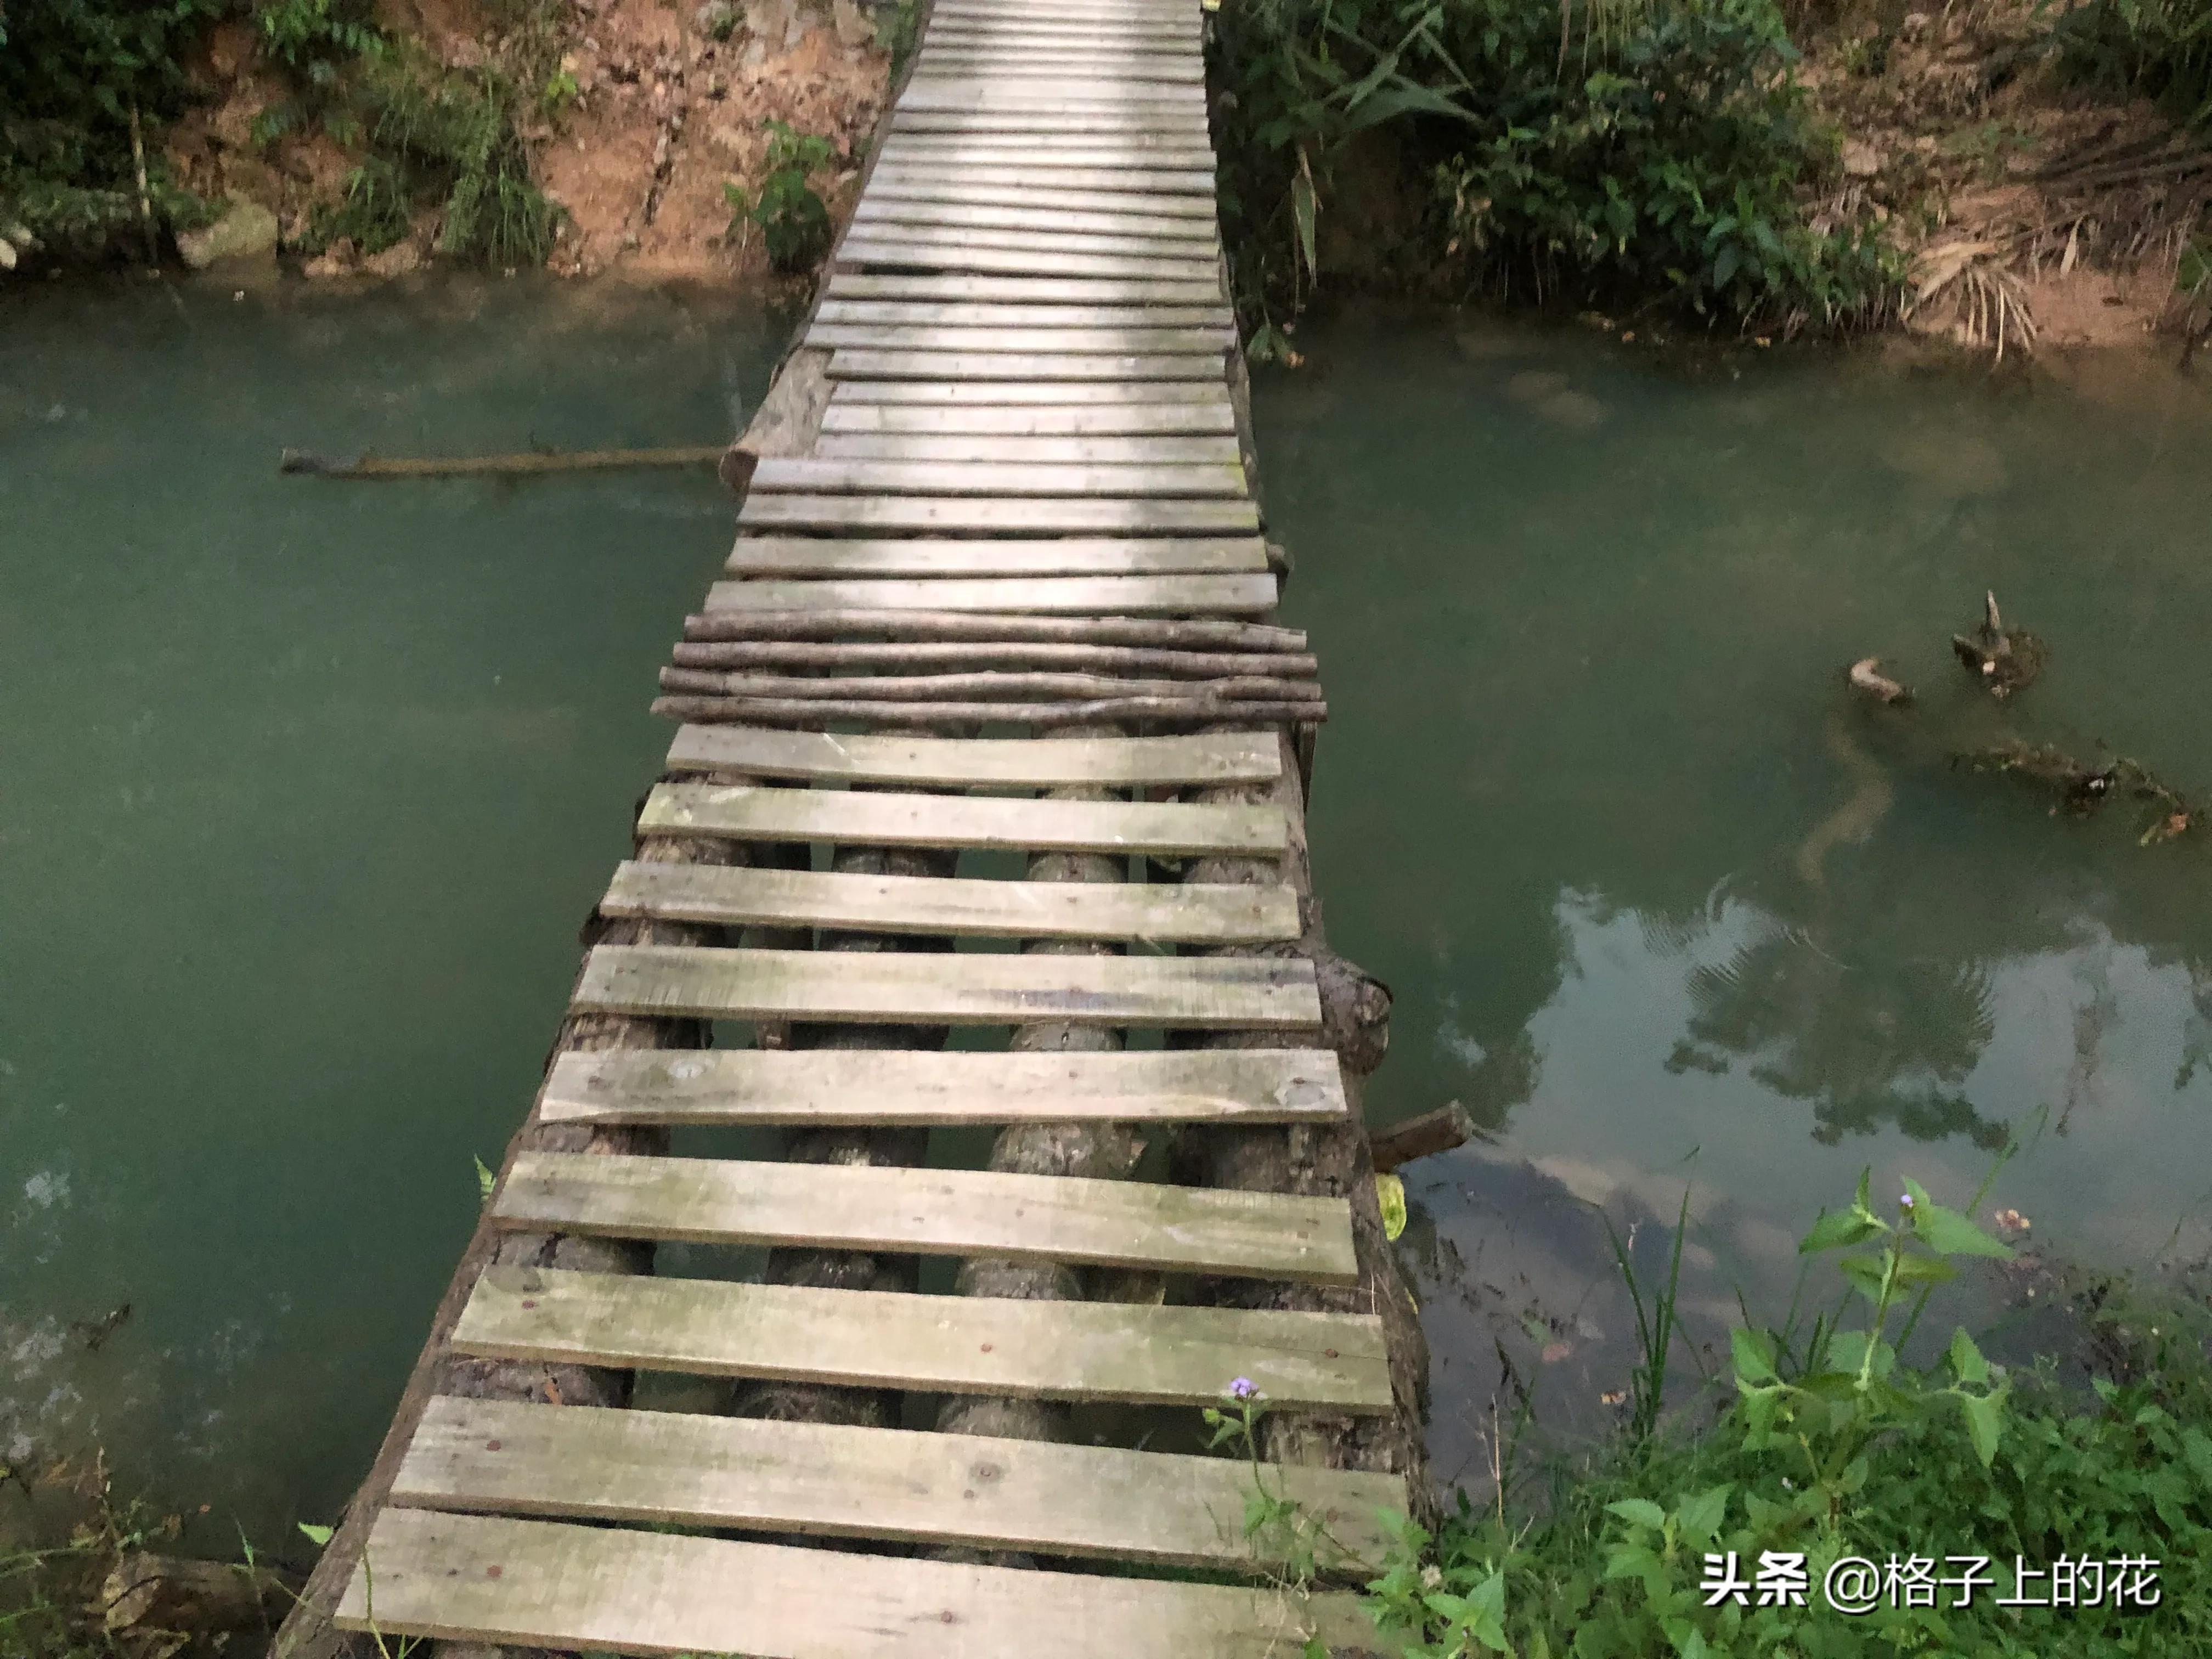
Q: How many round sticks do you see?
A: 4